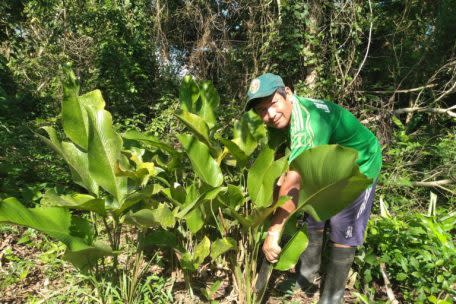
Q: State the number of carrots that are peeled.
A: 0